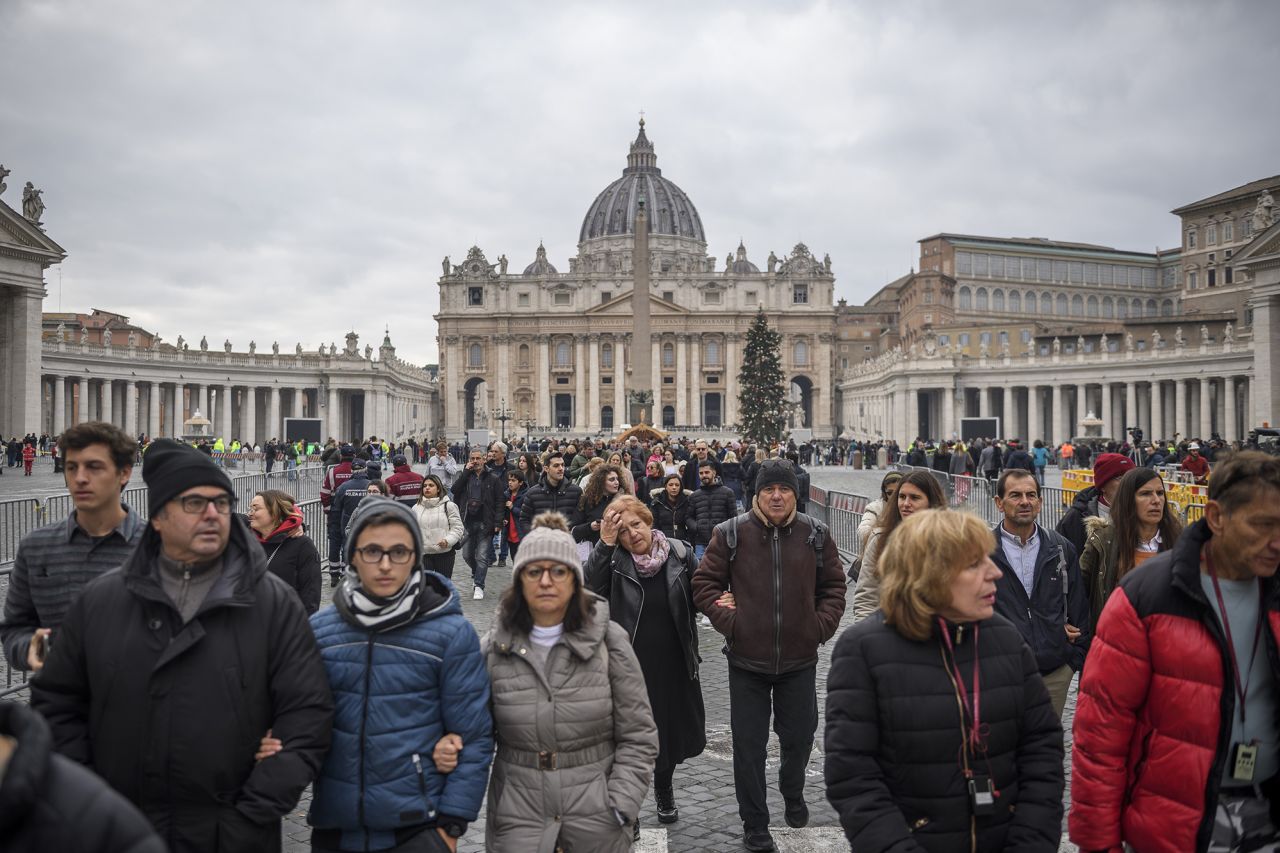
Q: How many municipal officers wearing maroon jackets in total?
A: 2